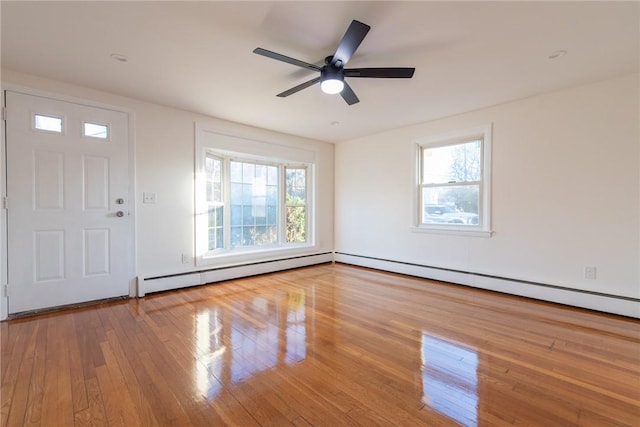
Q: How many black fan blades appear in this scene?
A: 5